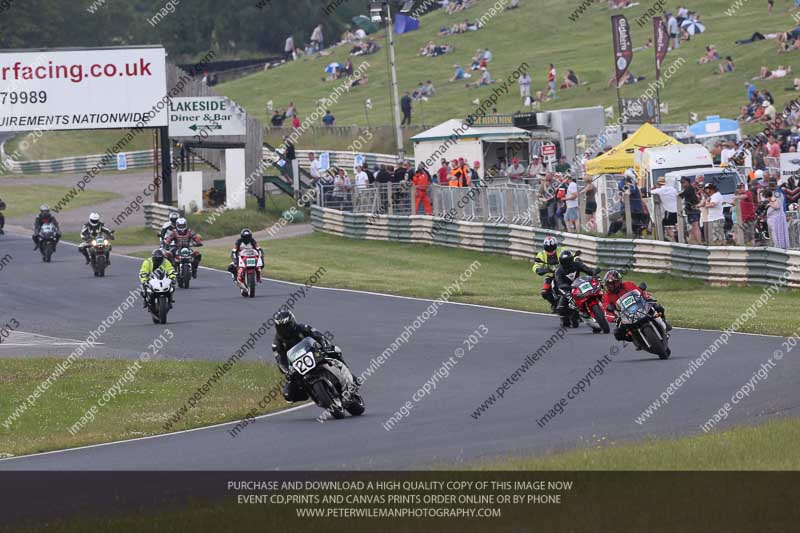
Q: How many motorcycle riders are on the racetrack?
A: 11